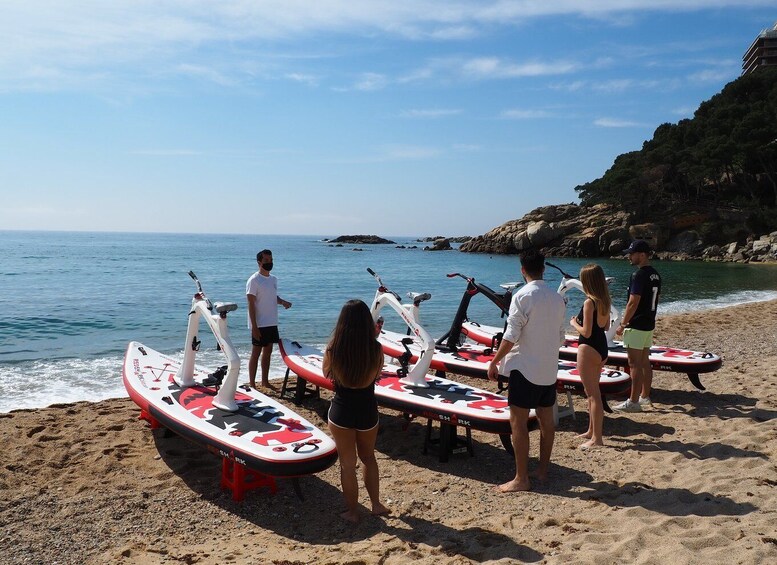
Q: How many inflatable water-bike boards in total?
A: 4